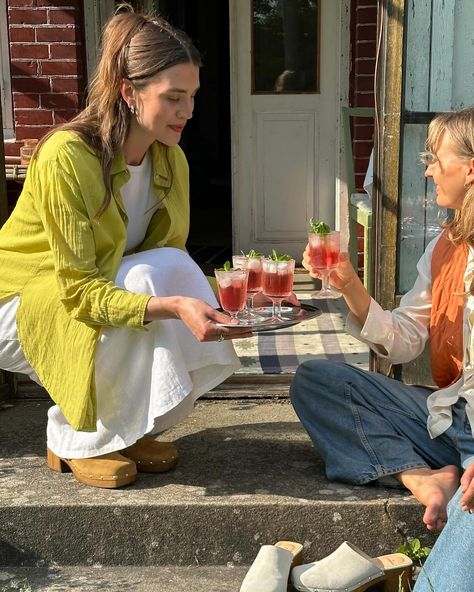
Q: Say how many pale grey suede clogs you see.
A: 2